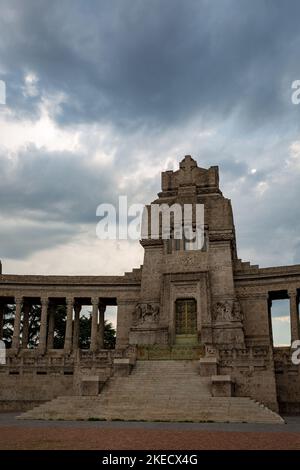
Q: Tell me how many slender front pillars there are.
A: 5